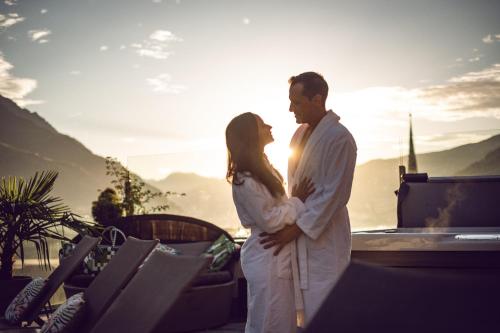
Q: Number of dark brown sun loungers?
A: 3